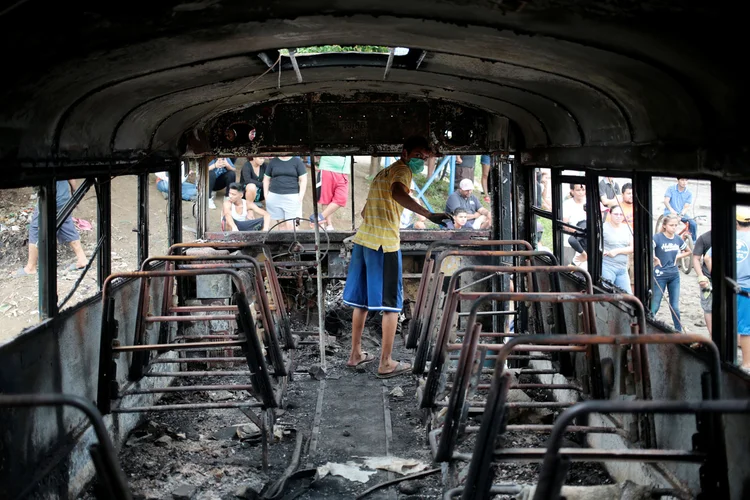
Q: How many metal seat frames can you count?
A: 10